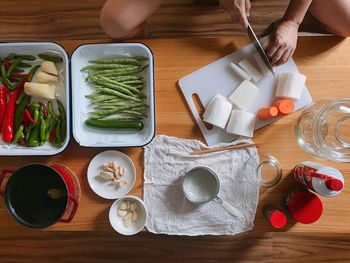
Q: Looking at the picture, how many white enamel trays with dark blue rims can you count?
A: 2